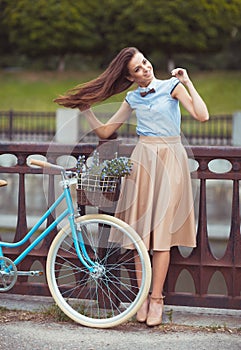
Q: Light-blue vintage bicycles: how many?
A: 1